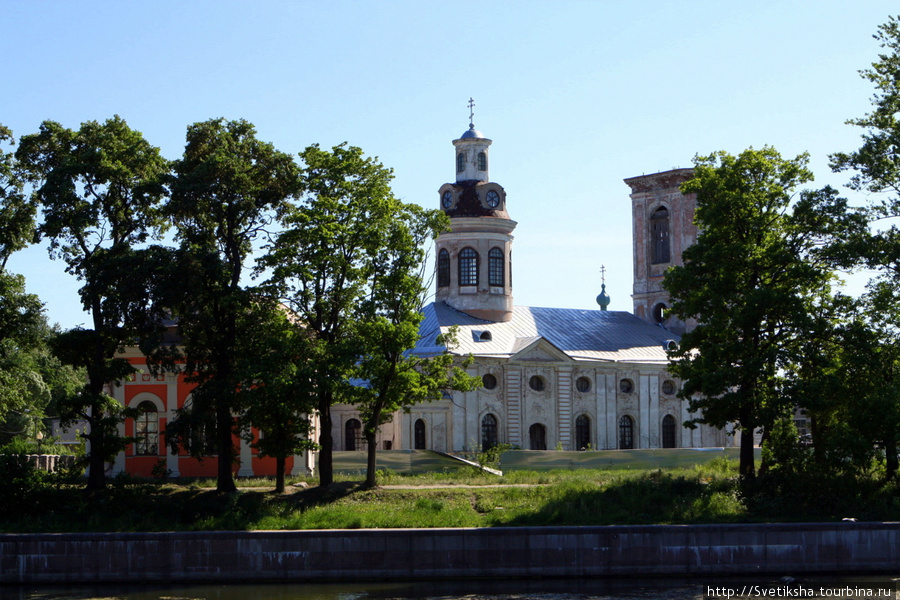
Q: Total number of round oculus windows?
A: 8